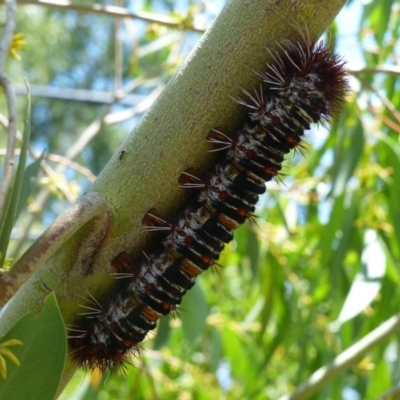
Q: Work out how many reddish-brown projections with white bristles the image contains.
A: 4